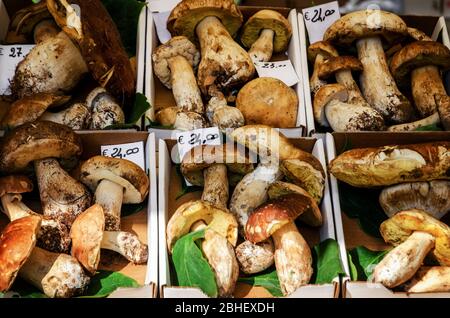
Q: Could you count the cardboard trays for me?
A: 6